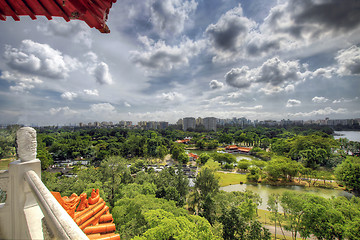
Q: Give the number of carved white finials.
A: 1